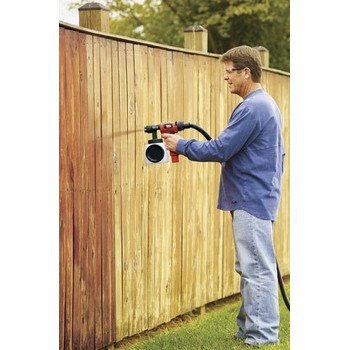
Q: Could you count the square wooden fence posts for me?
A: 3